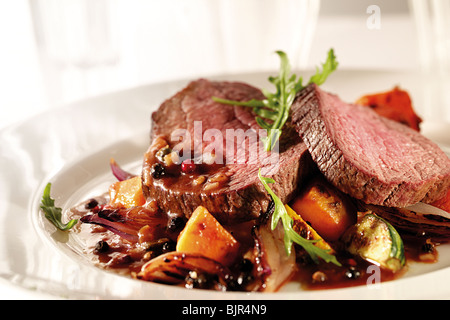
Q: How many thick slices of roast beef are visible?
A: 2